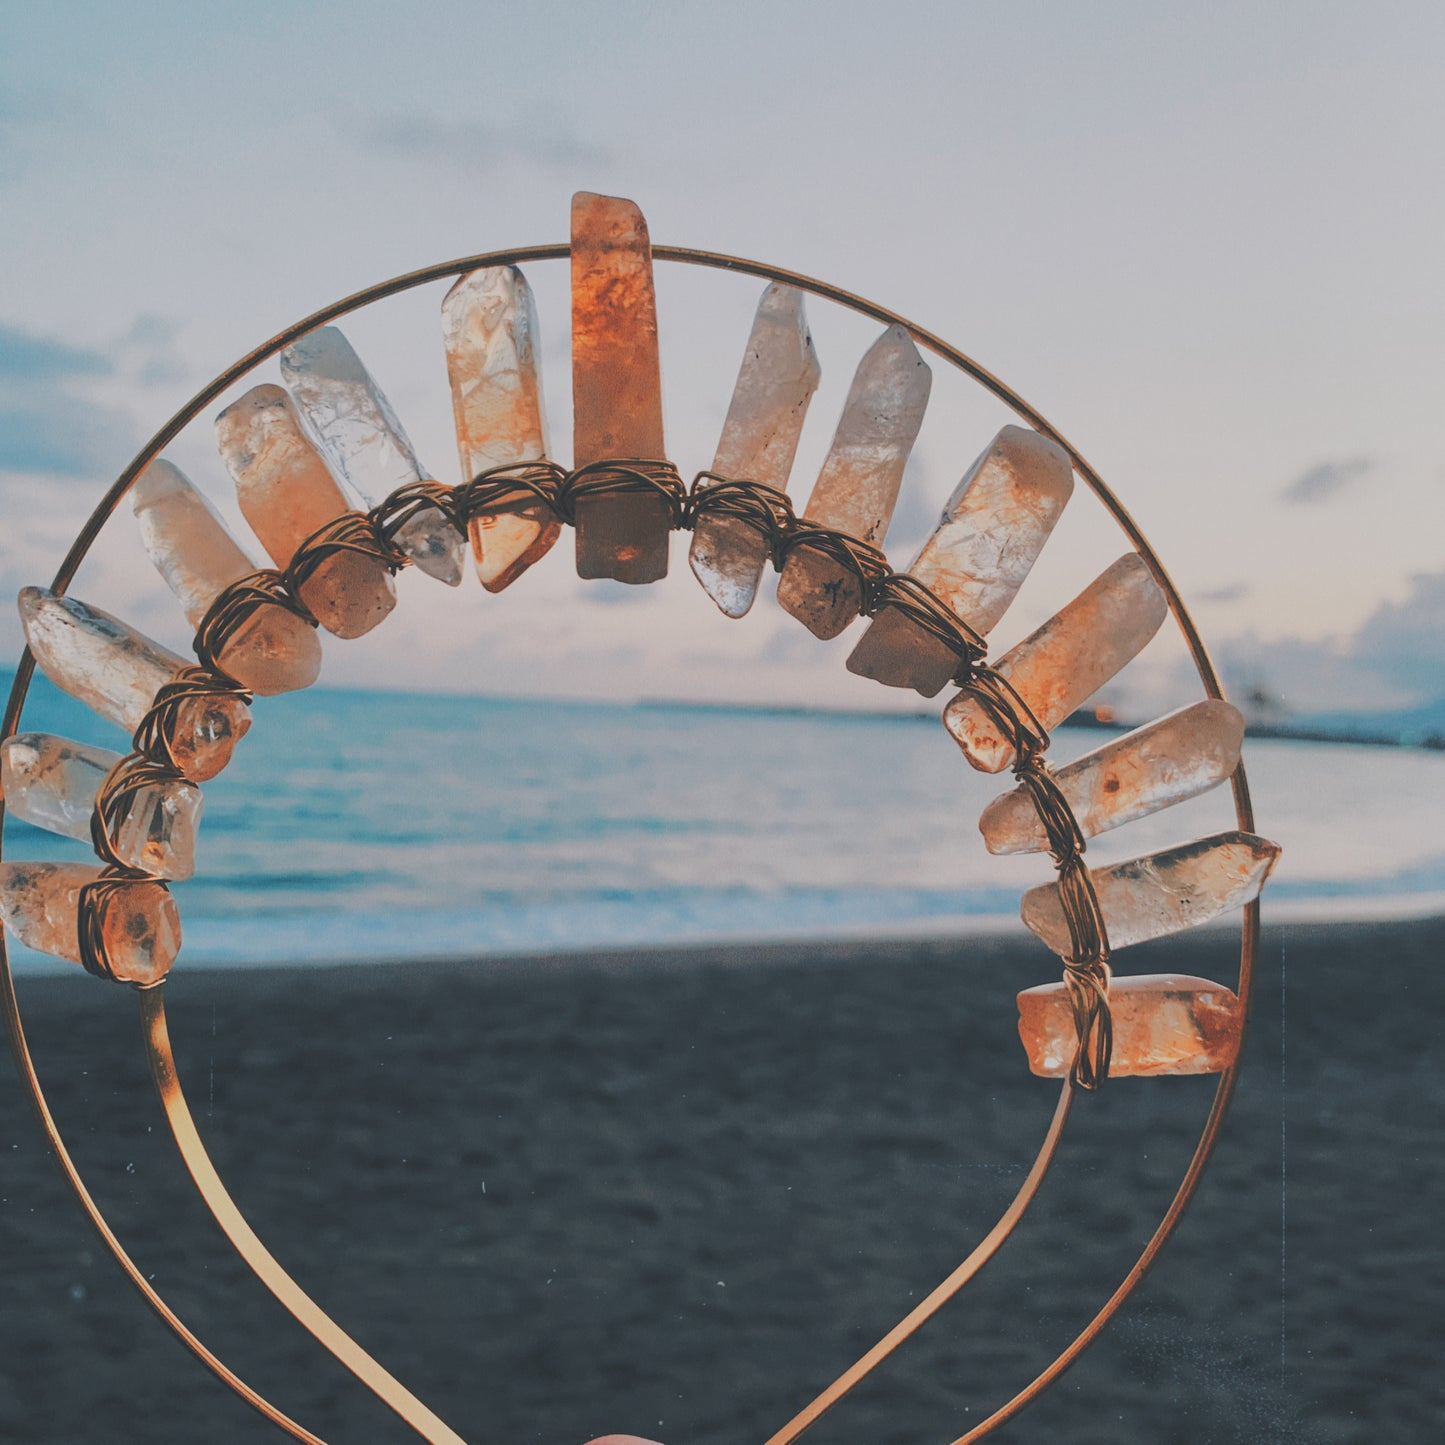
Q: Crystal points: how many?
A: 15